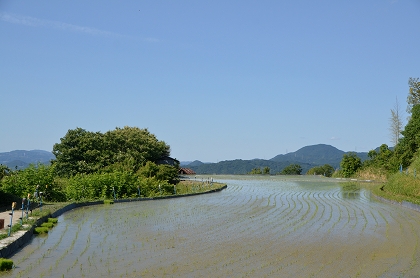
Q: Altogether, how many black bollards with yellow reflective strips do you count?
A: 0